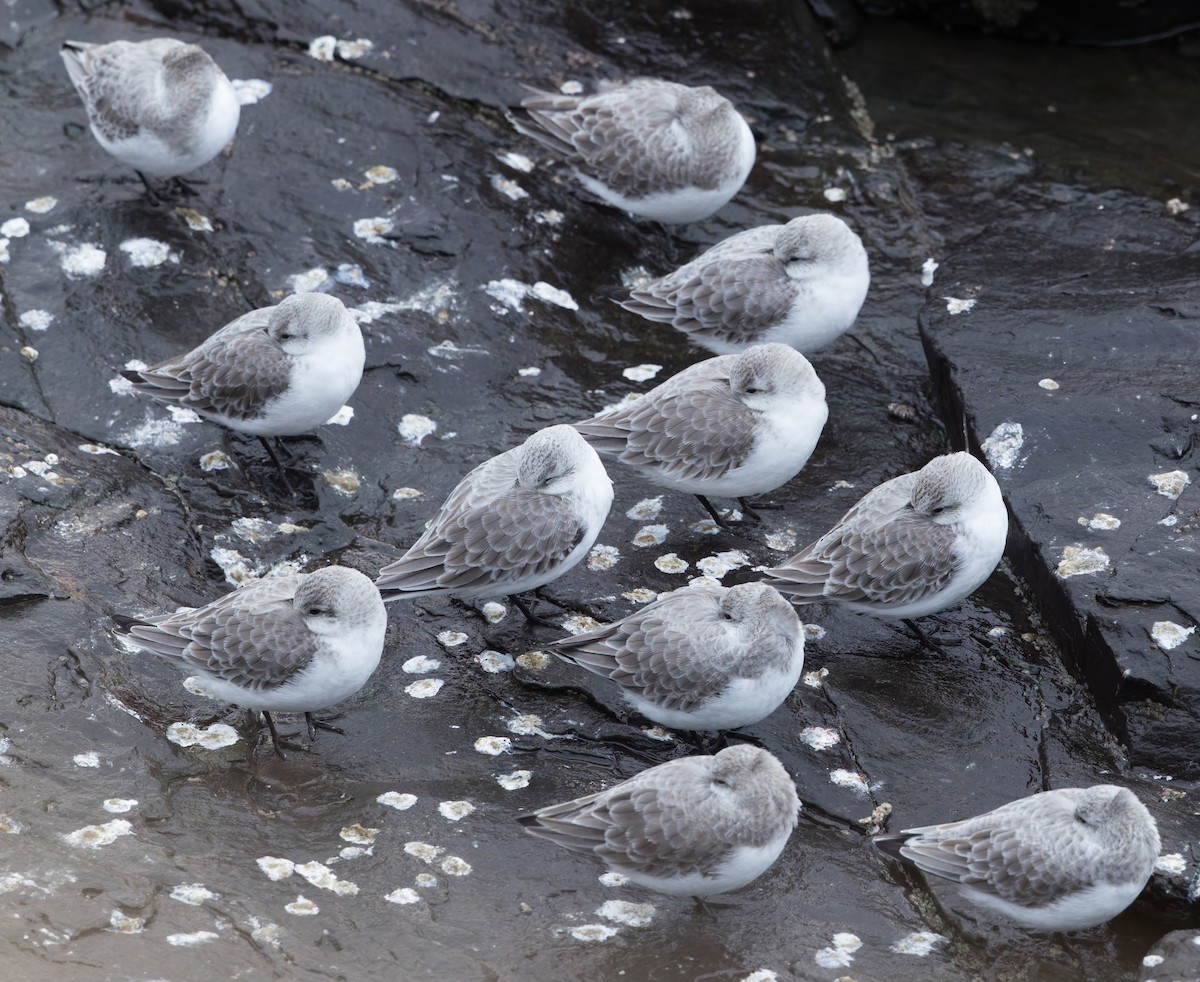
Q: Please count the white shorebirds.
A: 11